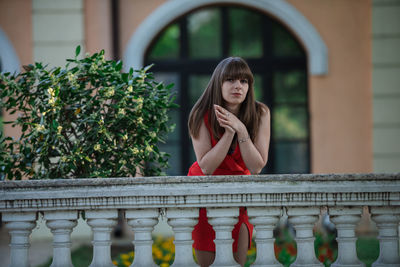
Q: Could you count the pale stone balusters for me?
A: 10